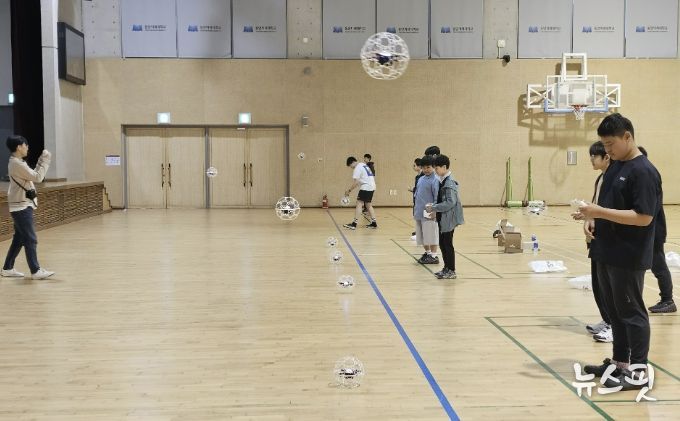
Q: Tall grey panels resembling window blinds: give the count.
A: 9